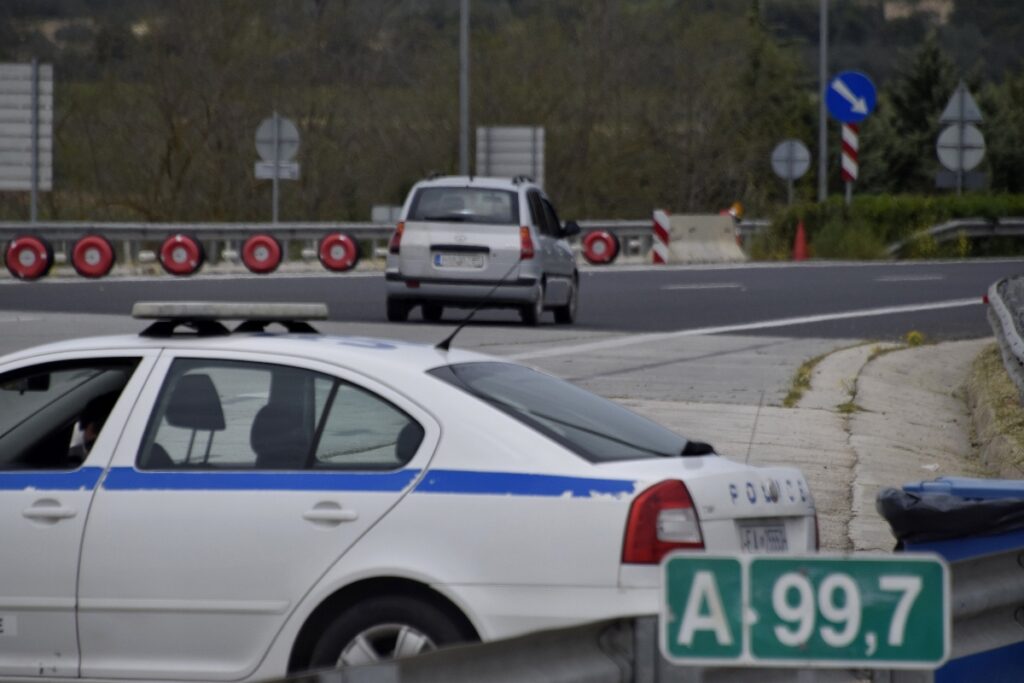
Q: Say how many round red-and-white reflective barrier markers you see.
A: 6